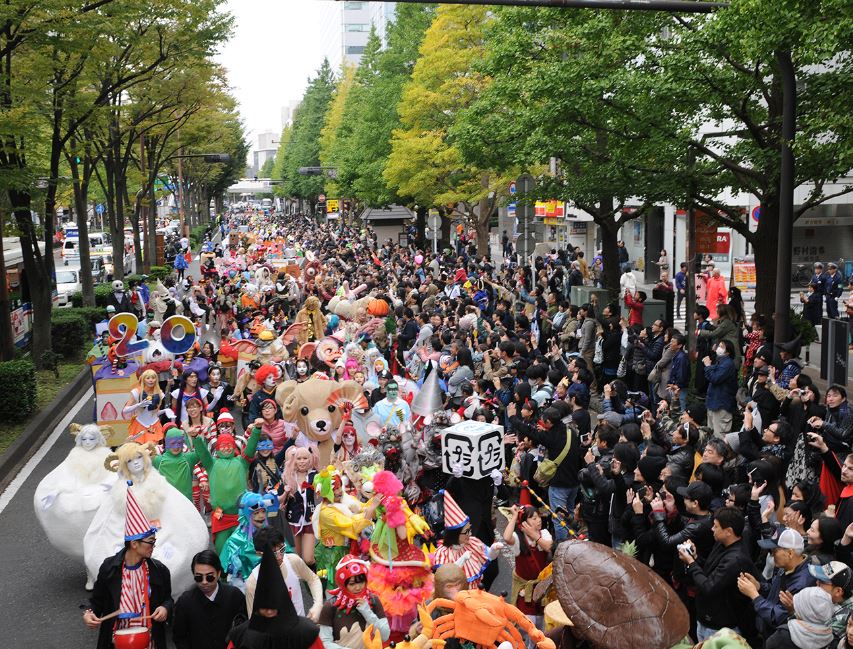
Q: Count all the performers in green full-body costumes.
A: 2